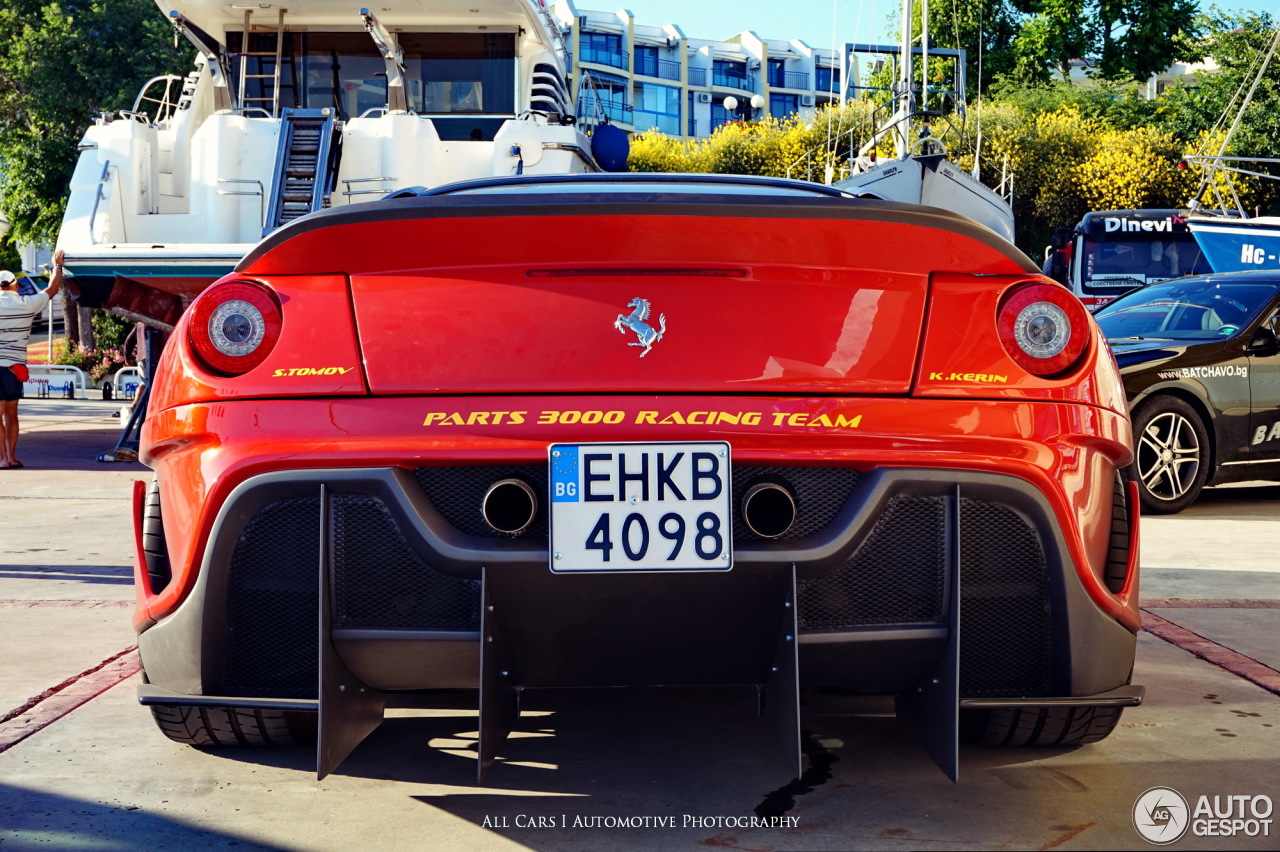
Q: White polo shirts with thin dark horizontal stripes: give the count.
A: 1